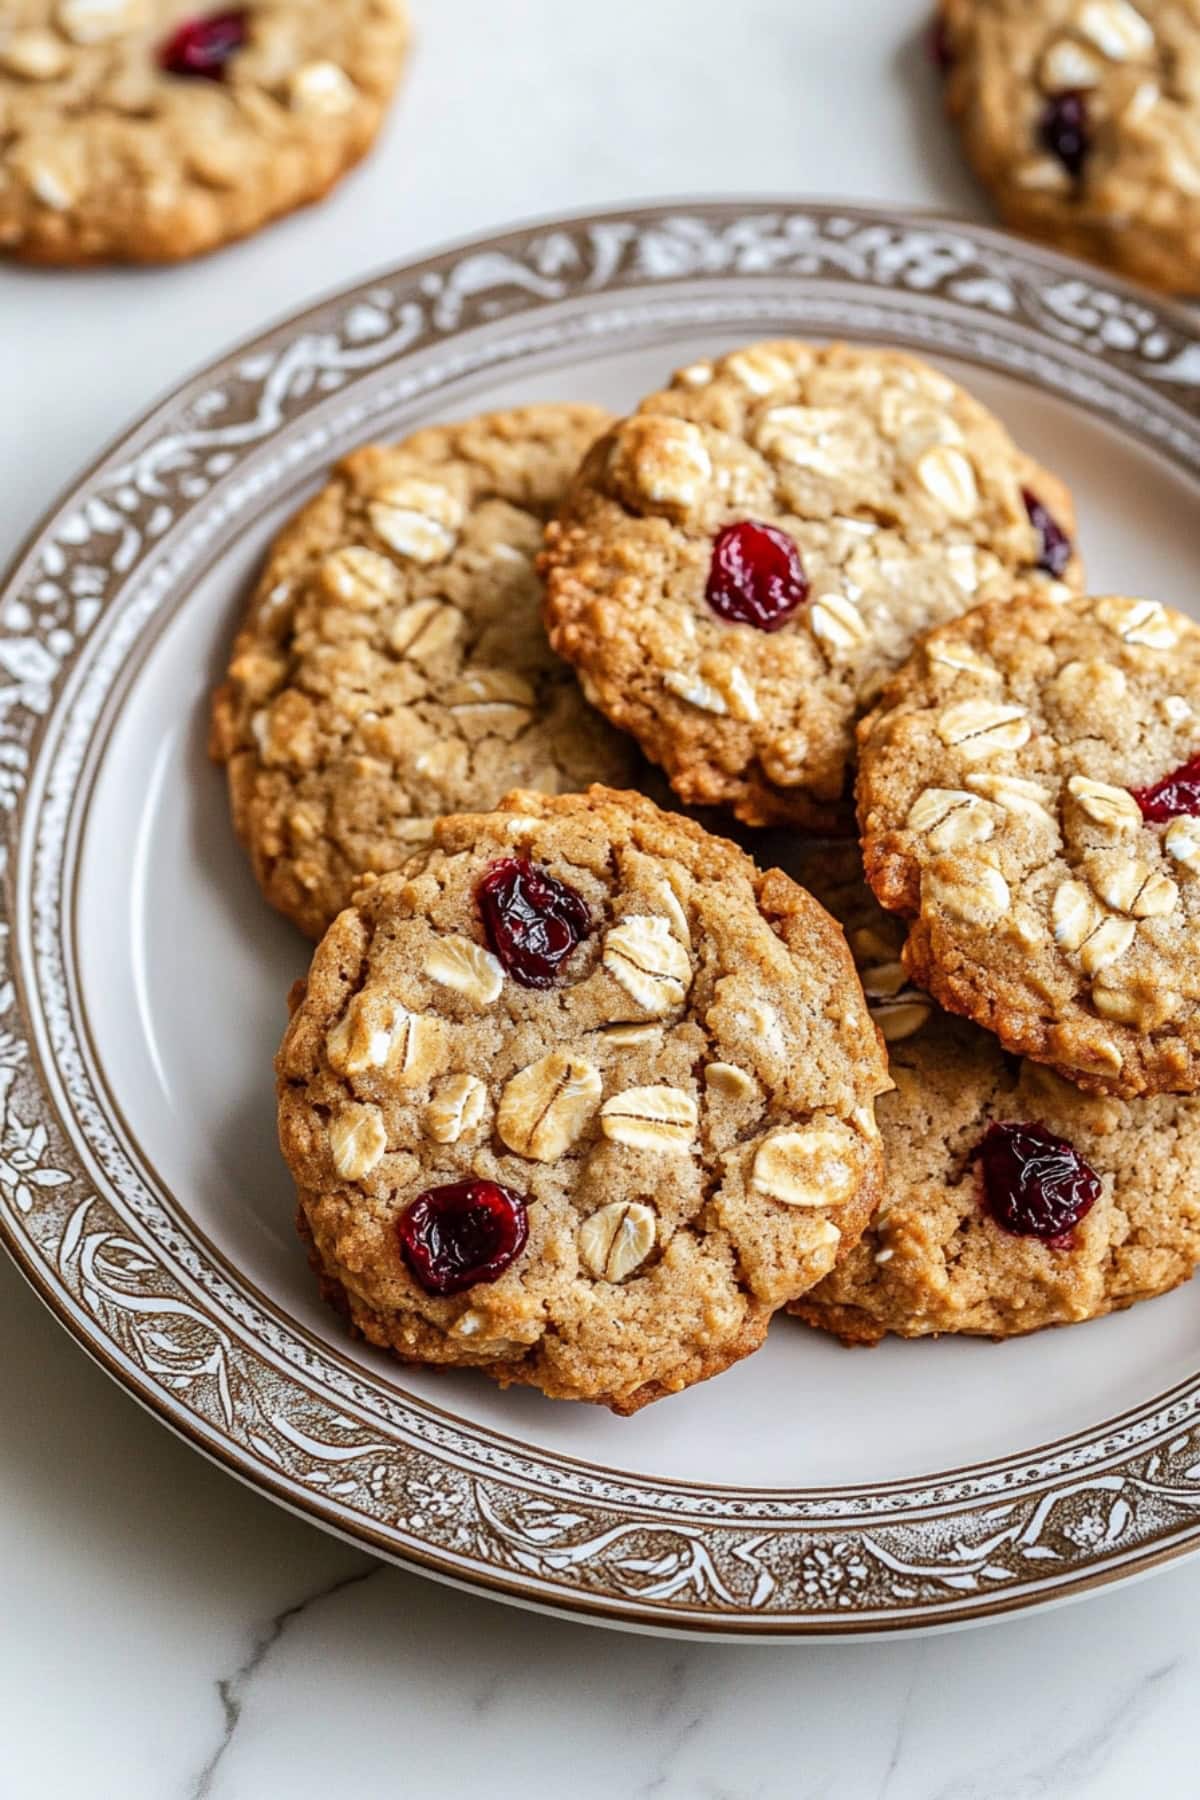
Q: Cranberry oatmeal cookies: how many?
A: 7